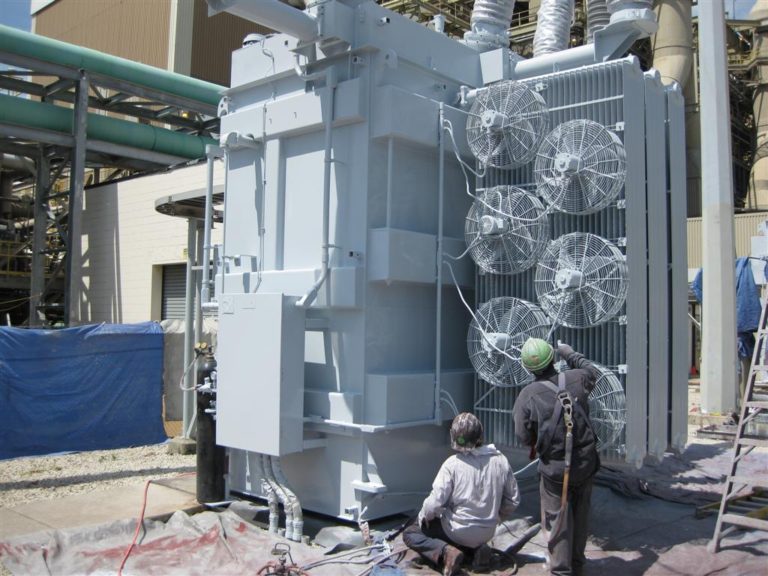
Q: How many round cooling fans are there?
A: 6